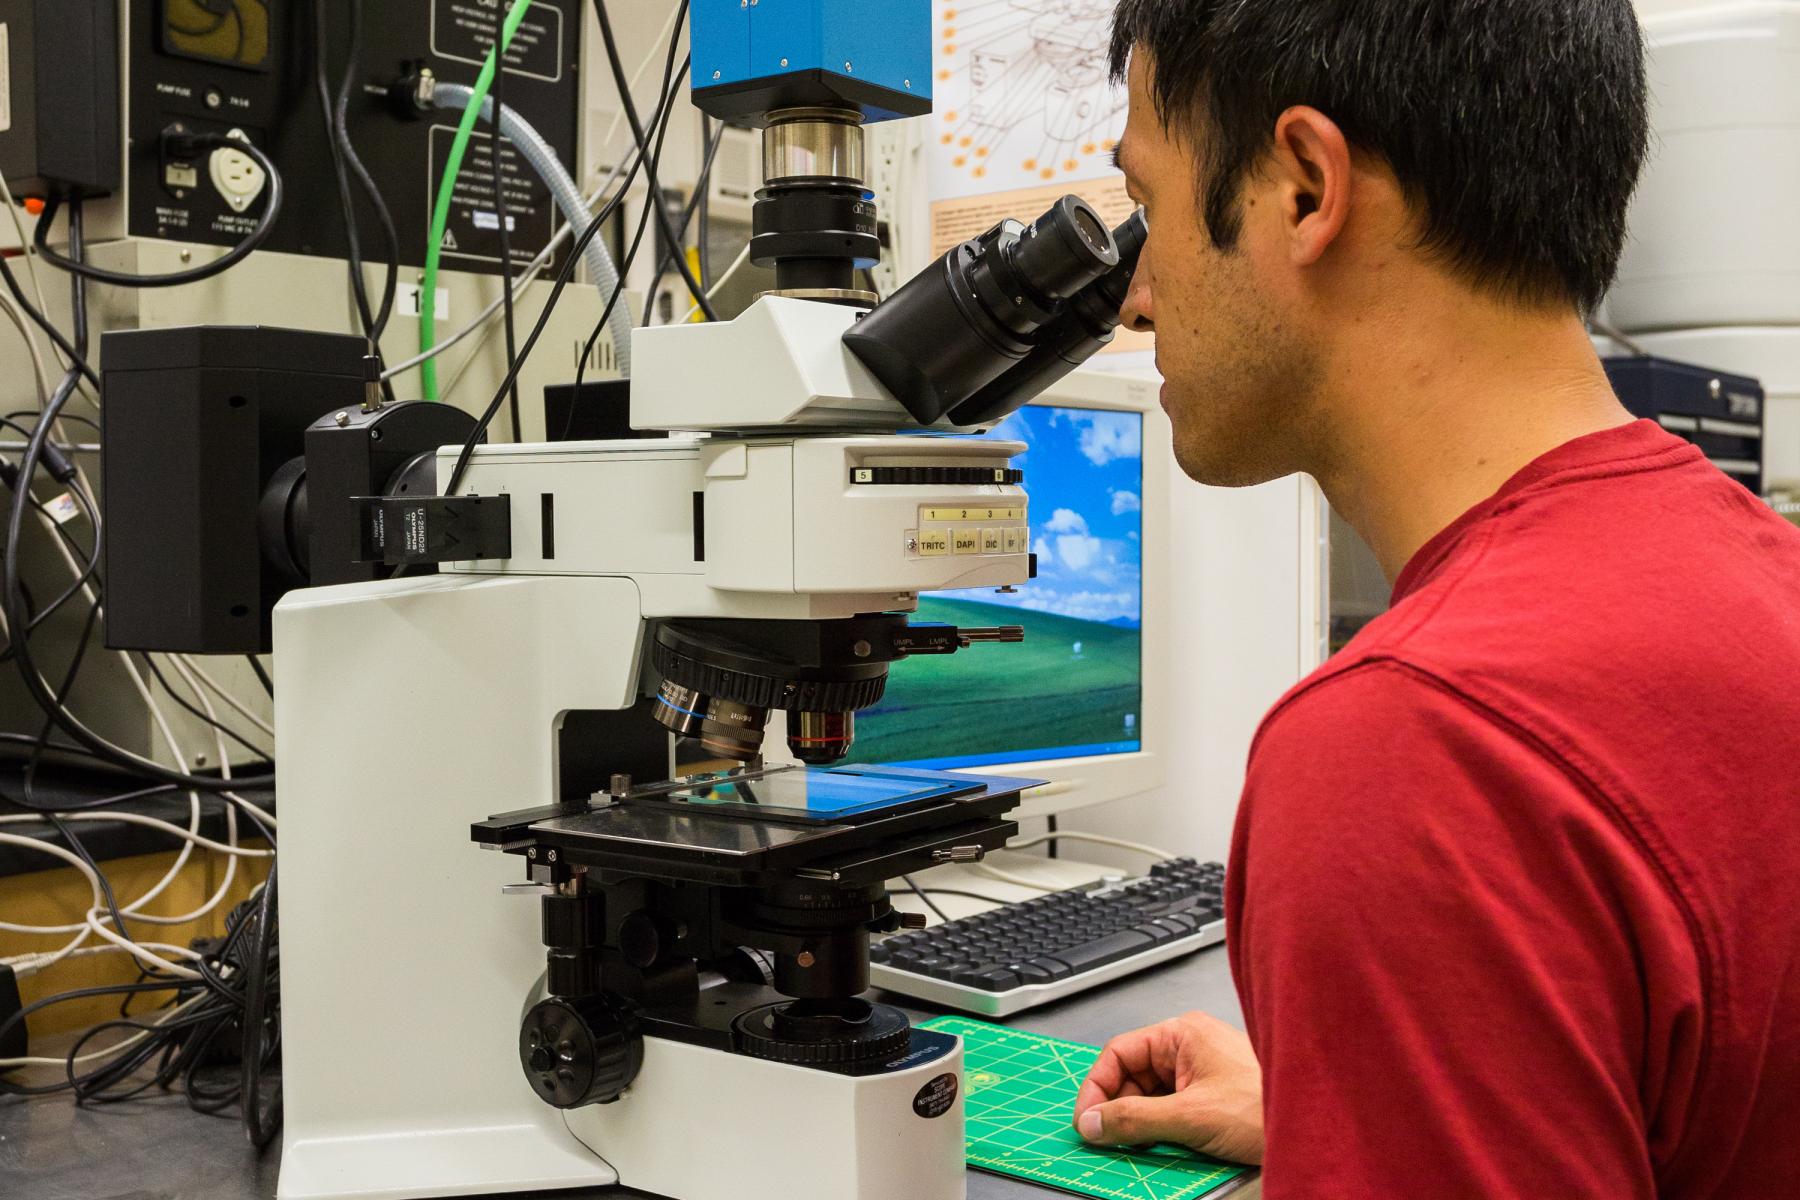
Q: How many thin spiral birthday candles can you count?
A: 0